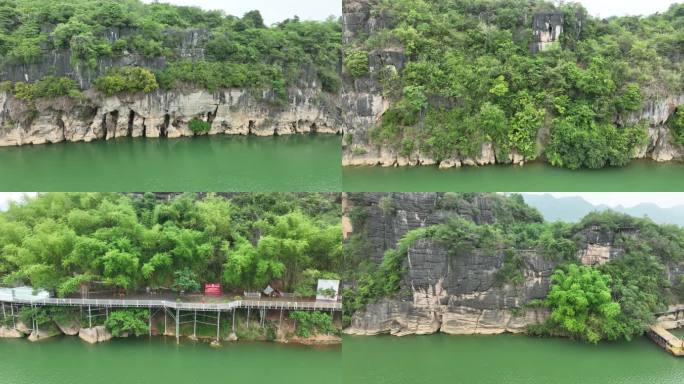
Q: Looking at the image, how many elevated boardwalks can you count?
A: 1